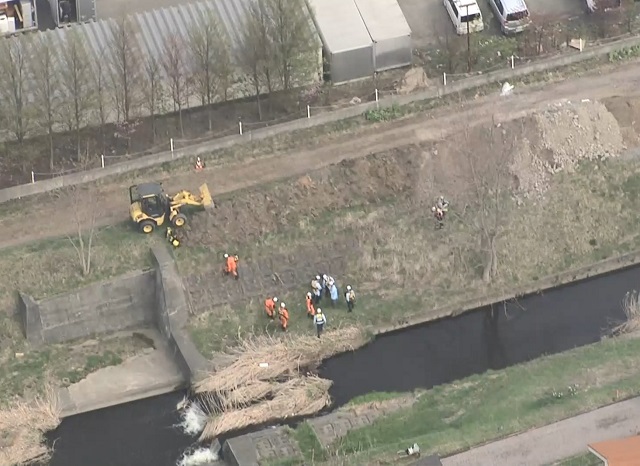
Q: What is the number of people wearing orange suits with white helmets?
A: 4